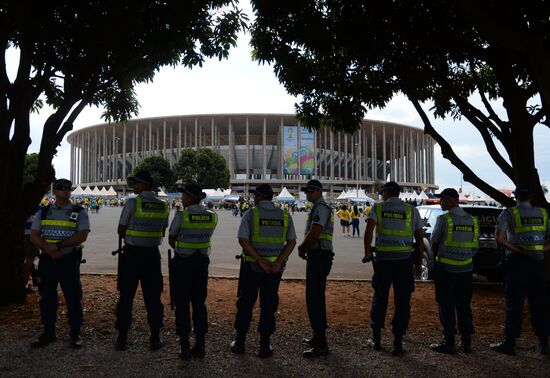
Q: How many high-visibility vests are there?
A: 8